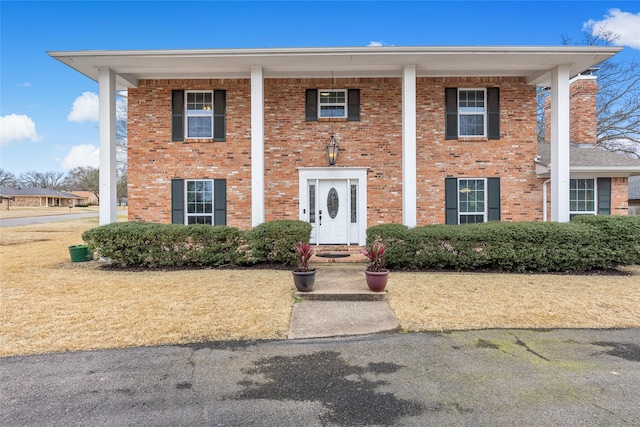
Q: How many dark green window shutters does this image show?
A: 11